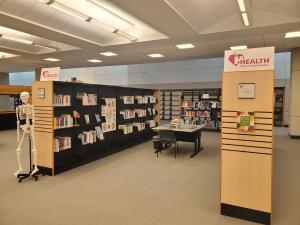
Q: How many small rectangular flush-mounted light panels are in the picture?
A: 7